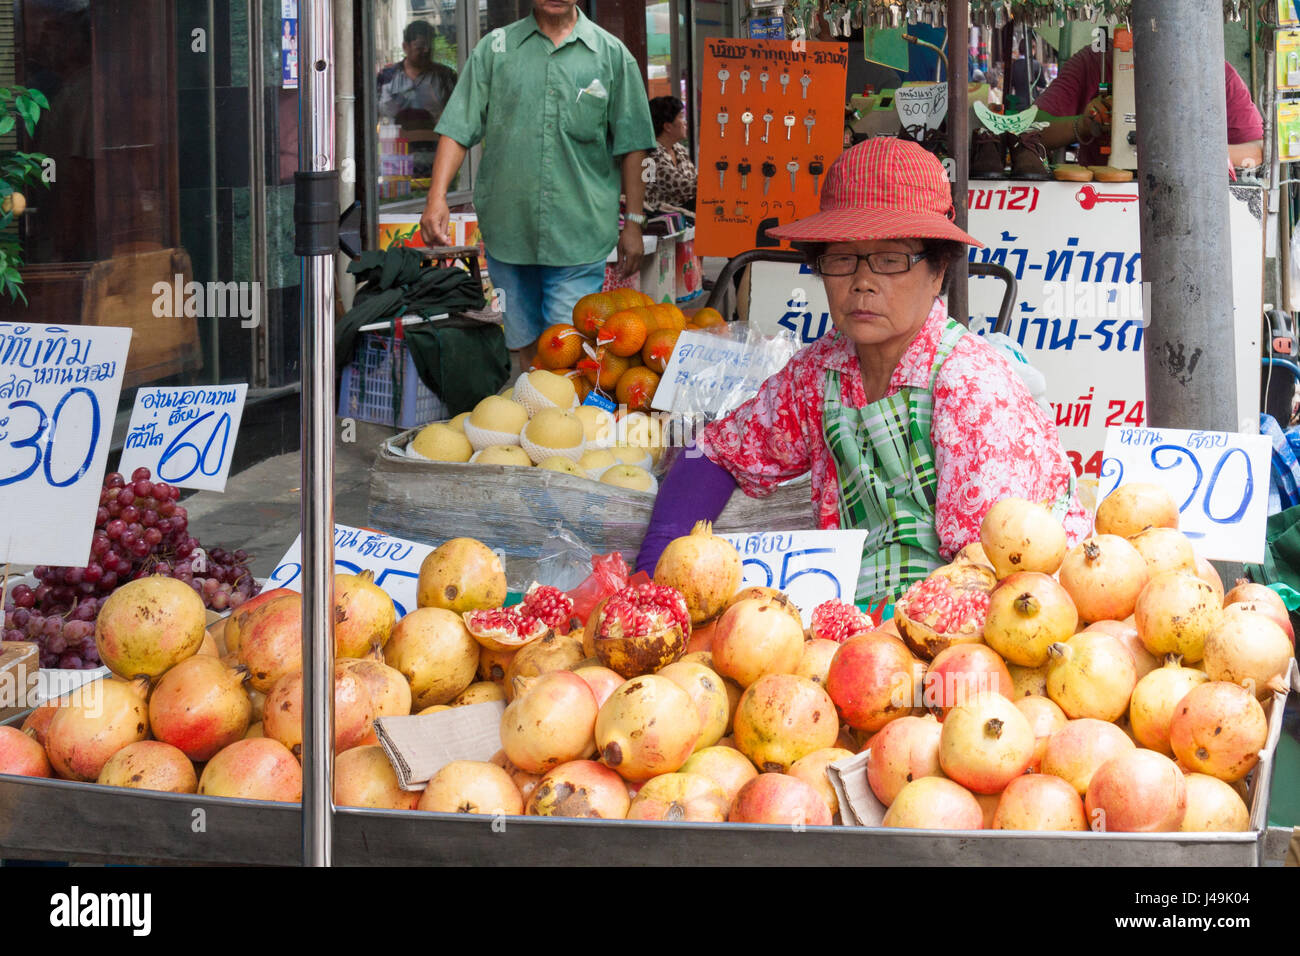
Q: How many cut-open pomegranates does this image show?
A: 4